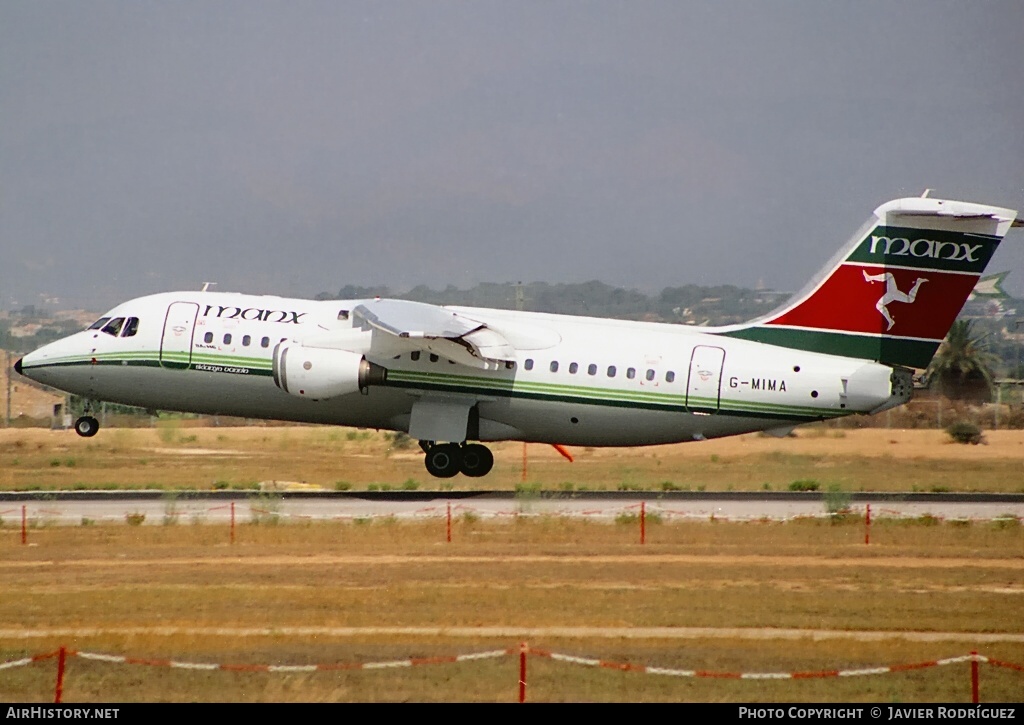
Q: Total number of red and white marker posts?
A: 8